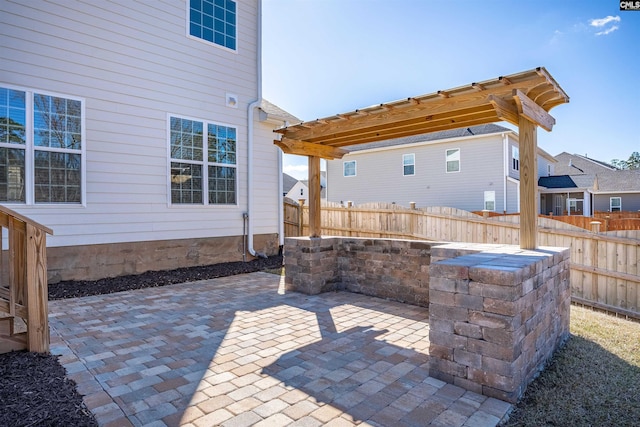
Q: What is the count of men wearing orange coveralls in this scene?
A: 0